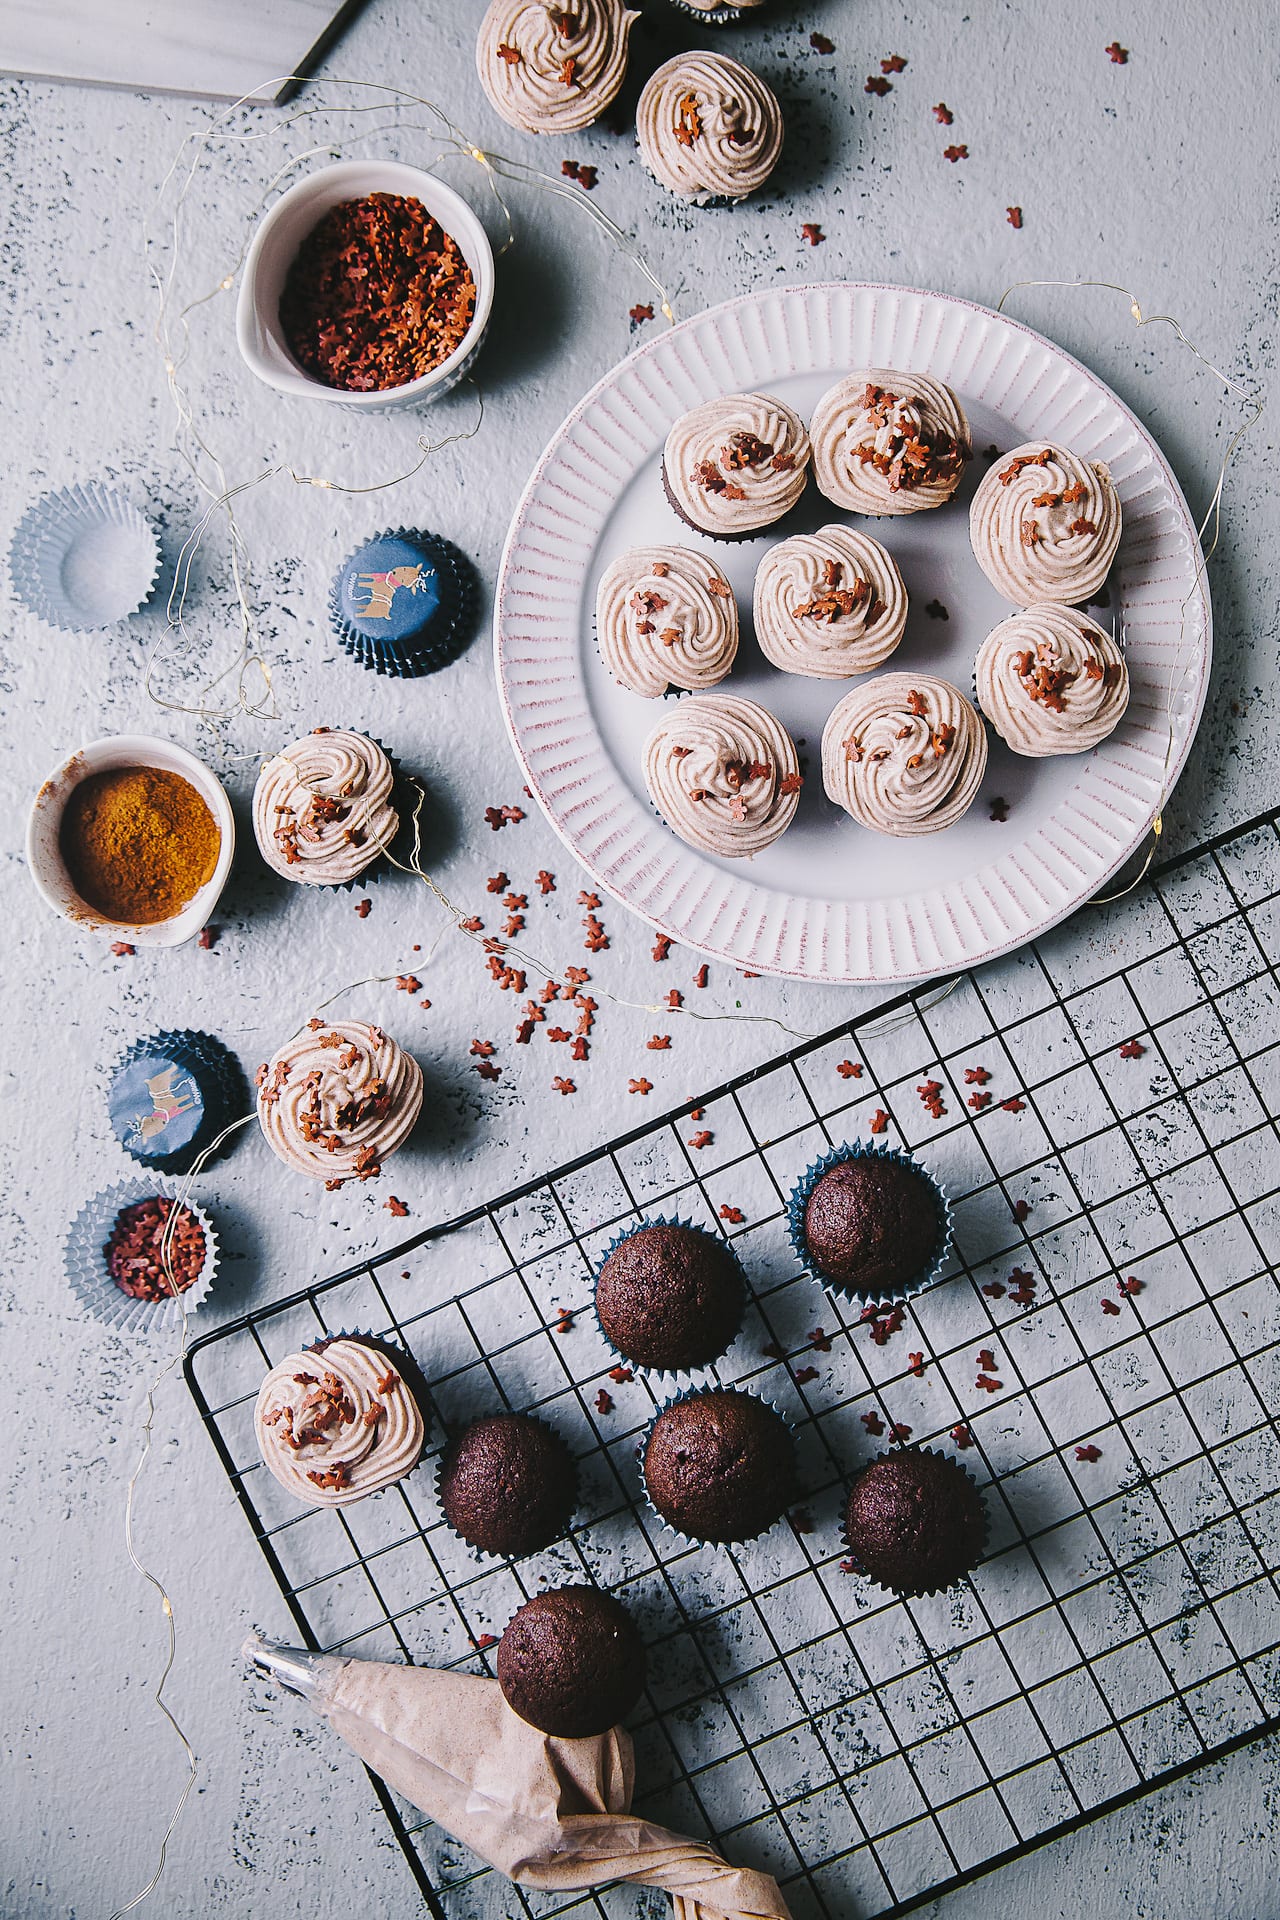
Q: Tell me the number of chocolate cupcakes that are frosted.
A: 14